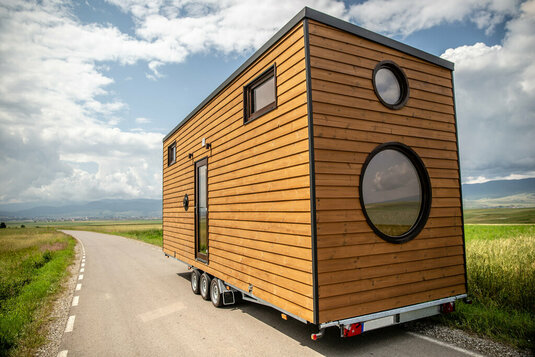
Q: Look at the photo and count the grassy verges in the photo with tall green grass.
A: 2